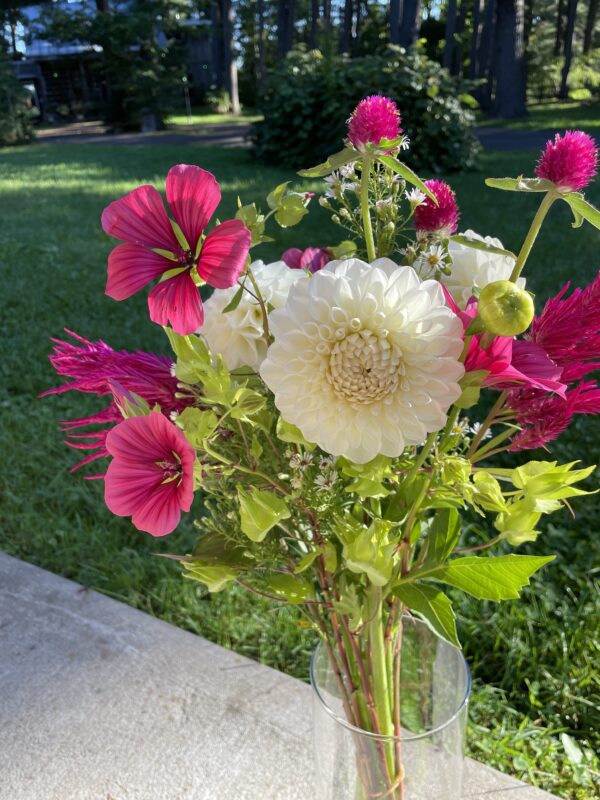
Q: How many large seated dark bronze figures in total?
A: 0